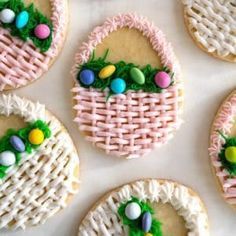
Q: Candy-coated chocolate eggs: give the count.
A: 15